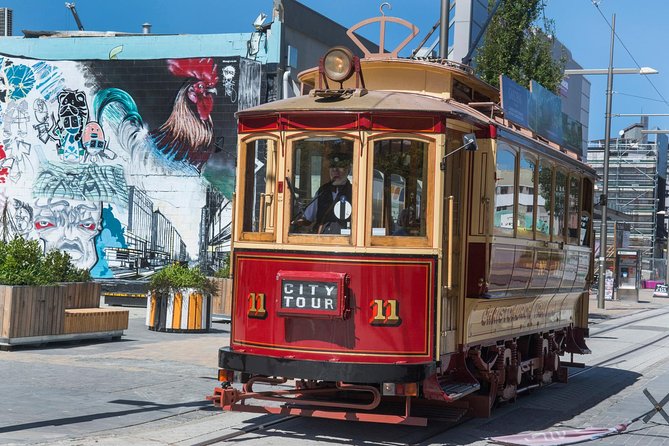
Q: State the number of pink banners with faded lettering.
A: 1